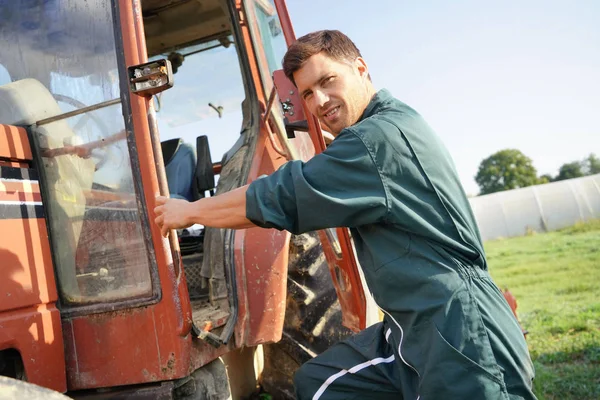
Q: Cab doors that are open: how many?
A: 1